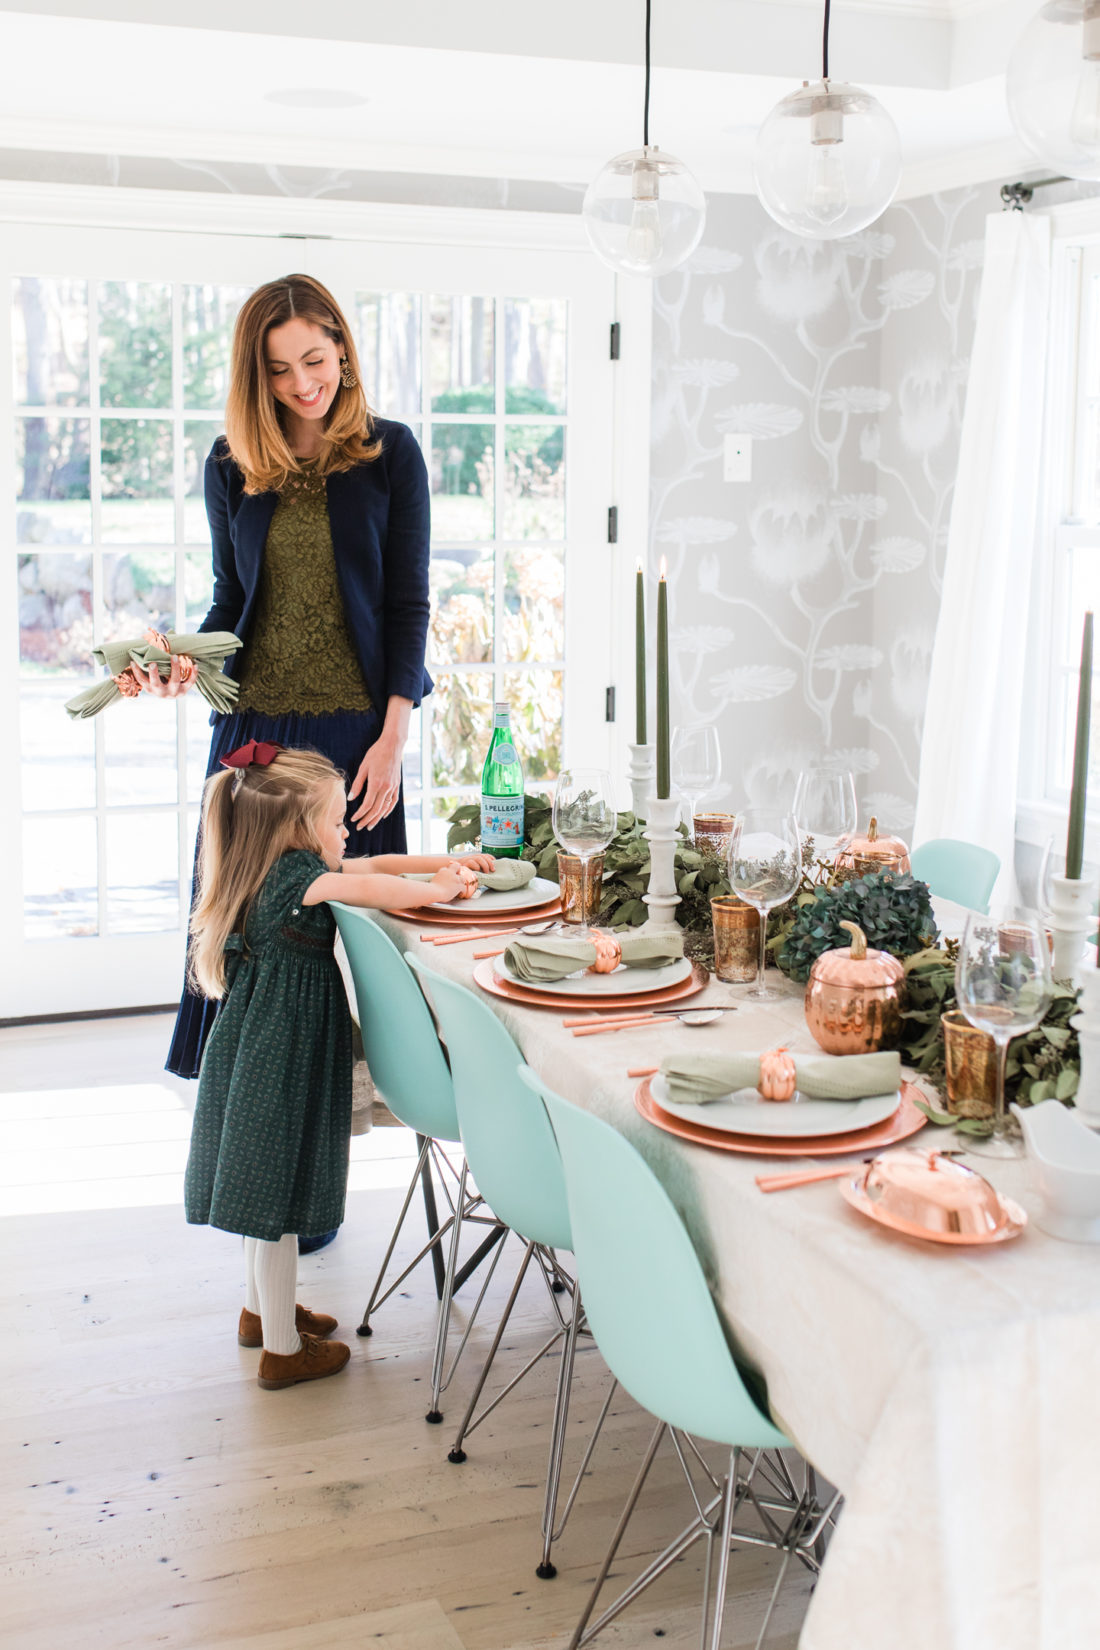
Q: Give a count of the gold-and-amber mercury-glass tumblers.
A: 6